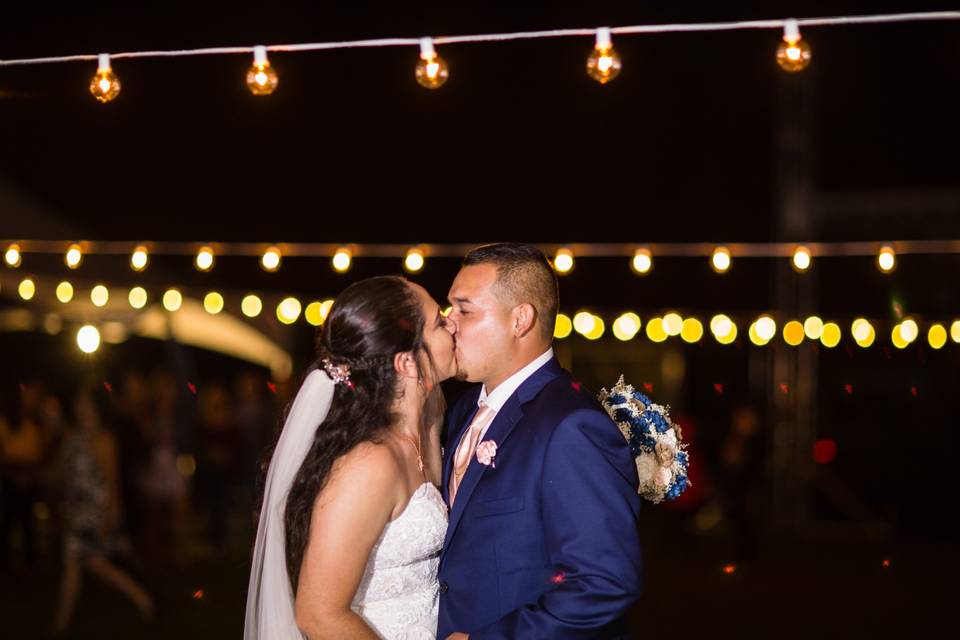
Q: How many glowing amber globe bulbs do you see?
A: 5